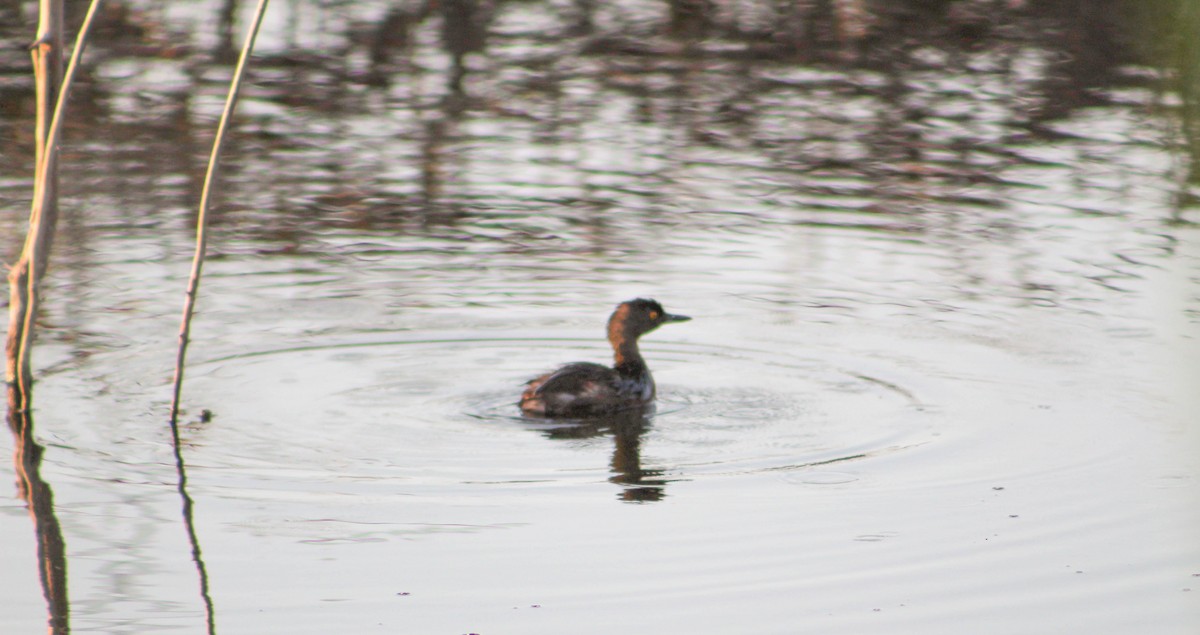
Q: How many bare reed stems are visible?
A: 3